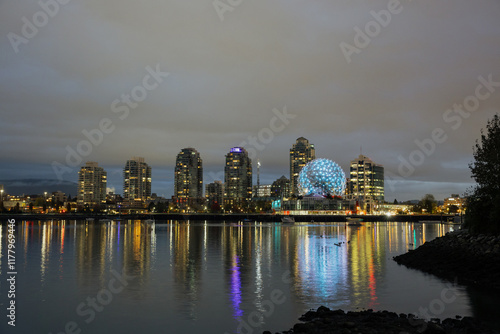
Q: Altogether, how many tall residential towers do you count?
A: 6